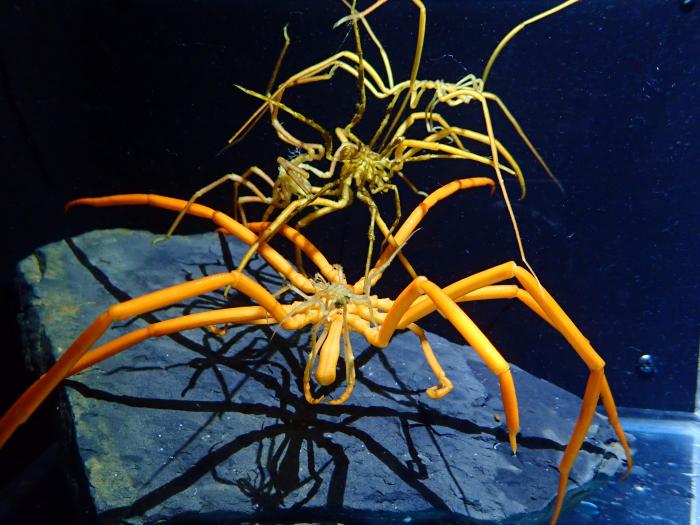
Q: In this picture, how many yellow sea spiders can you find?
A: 3